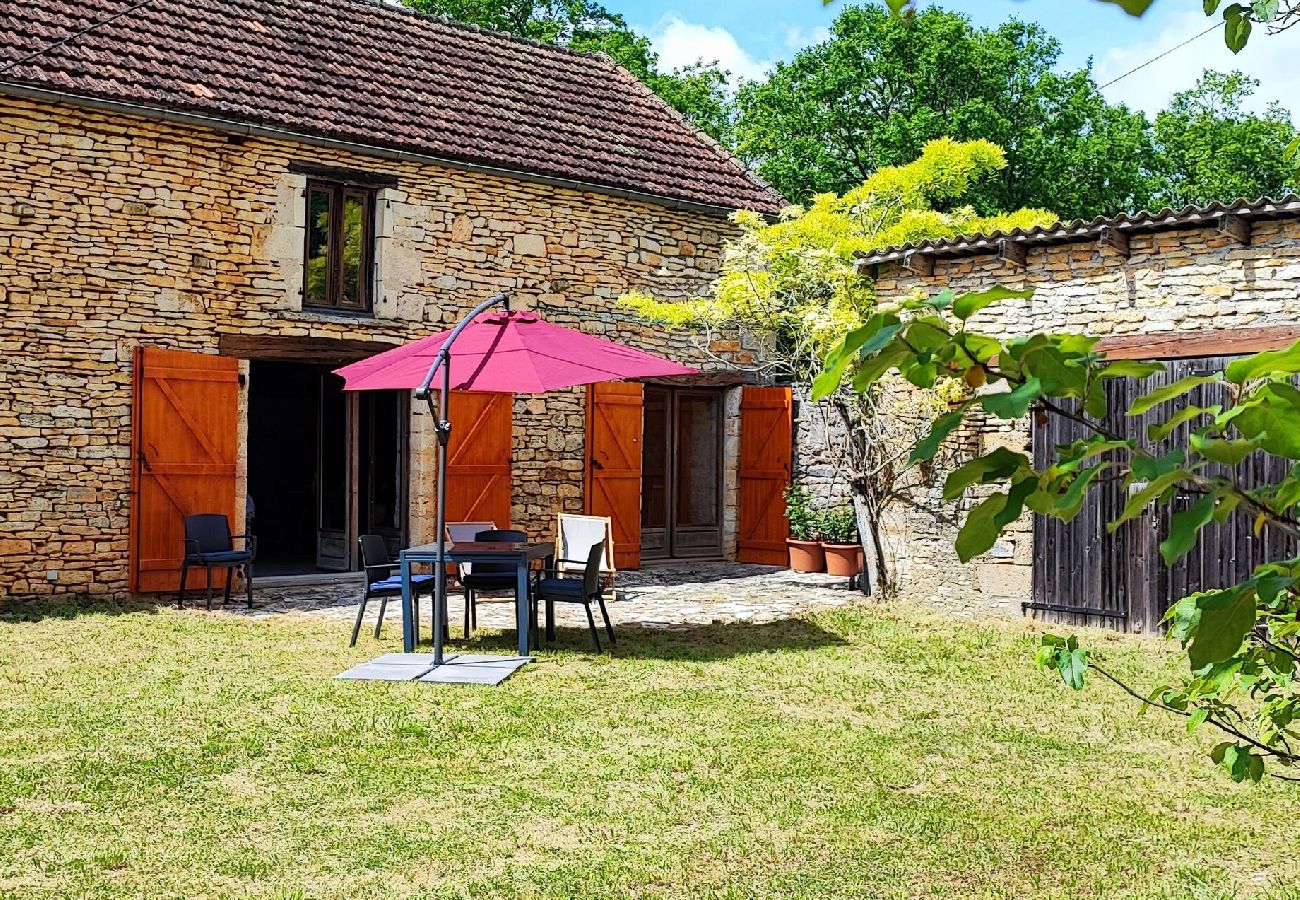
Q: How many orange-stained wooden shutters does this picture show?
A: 4